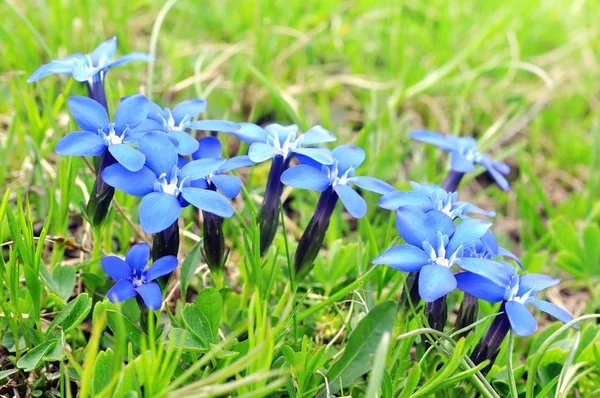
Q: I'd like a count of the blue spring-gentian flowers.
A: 13